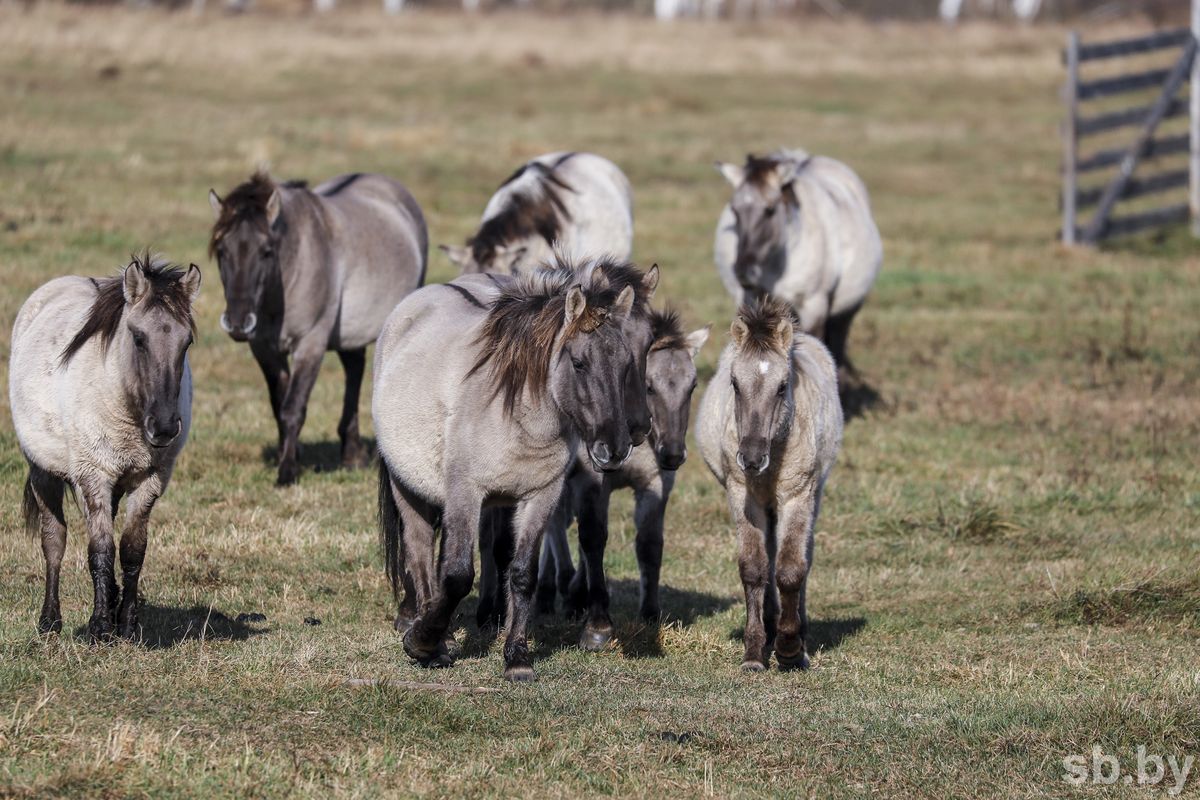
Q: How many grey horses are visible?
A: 8